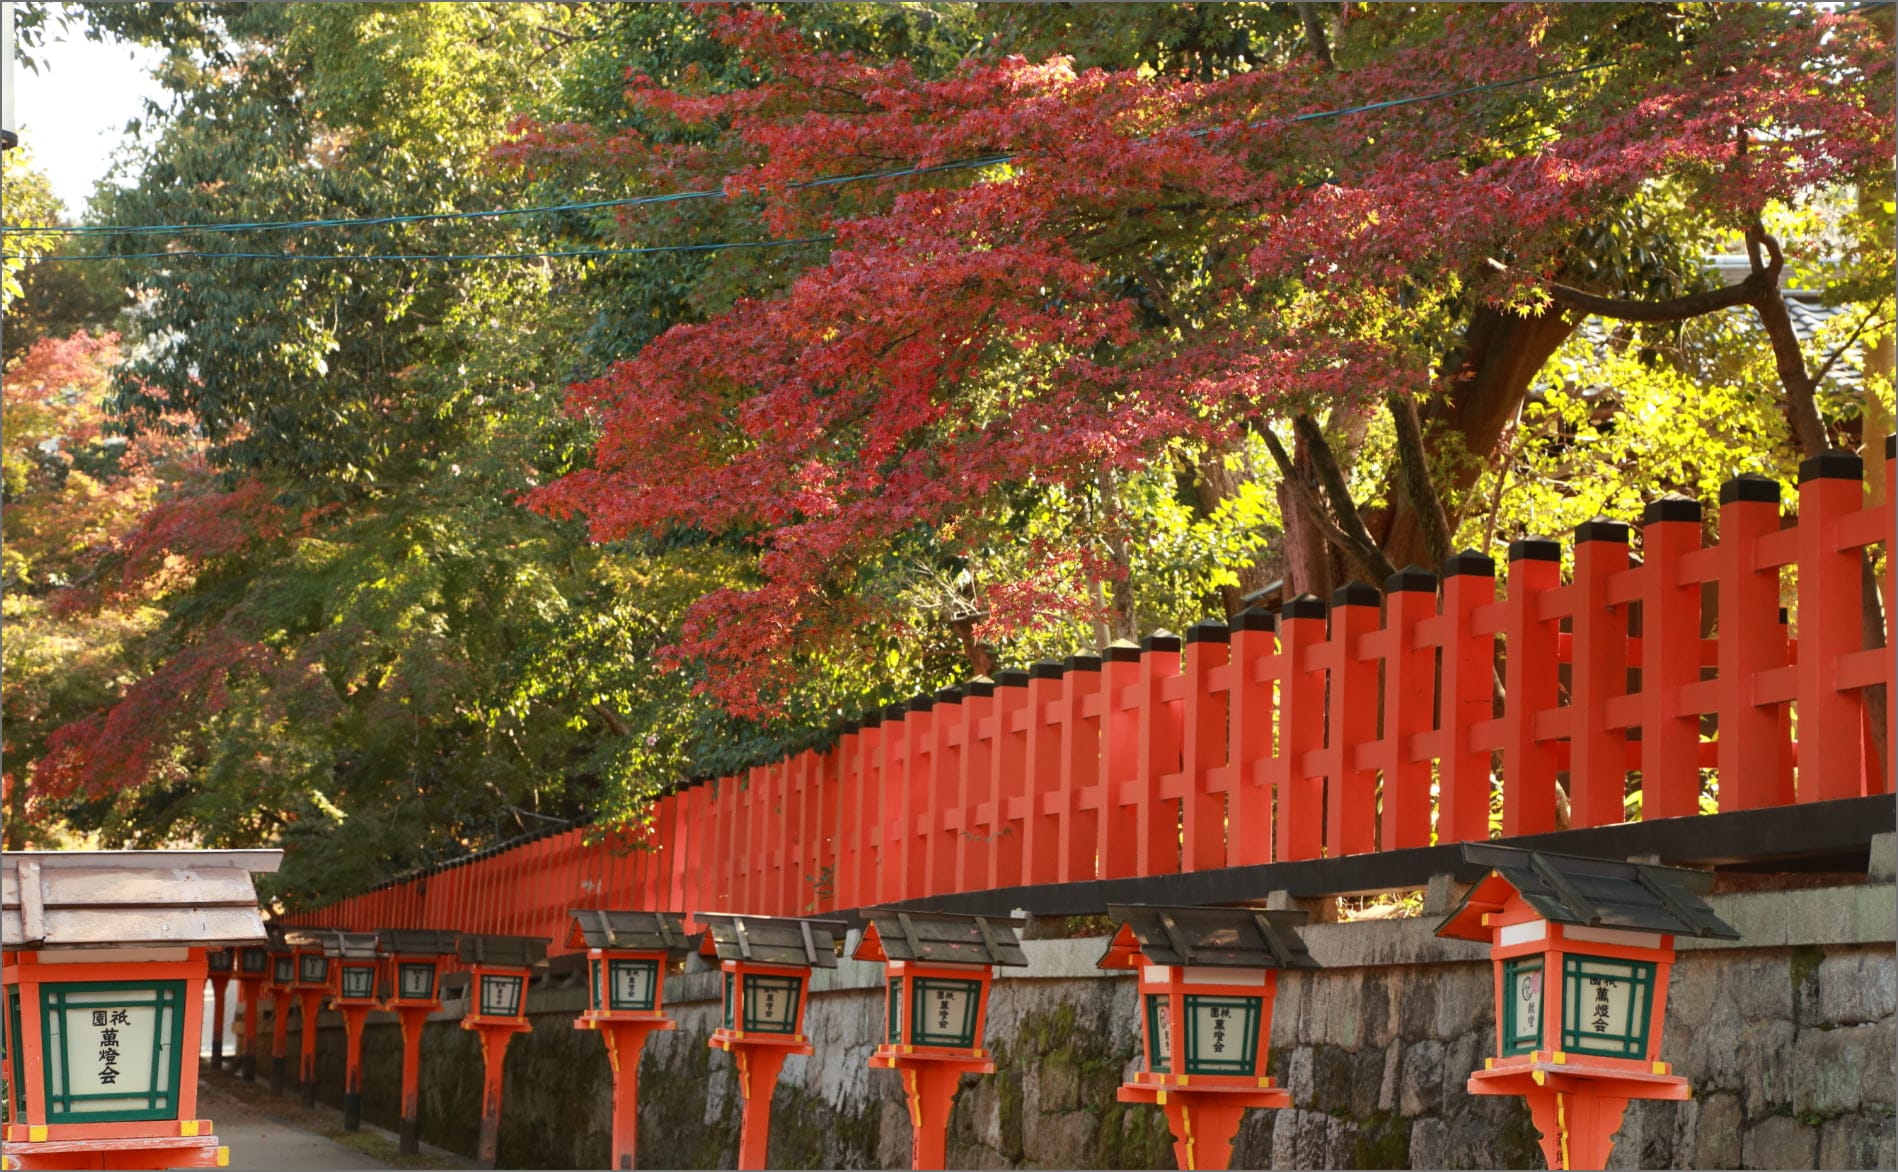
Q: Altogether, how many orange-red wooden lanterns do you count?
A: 13